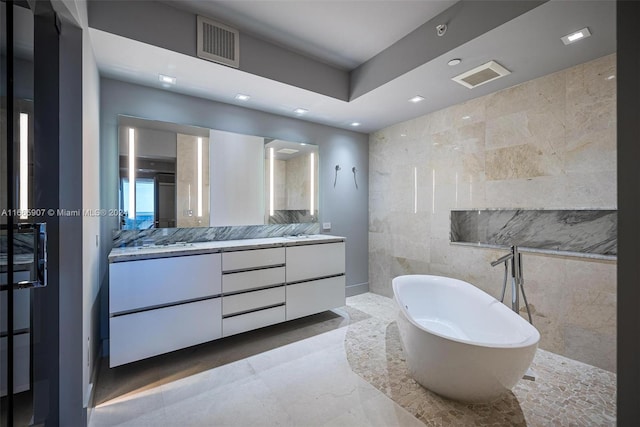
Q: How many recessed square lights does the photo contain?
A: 6